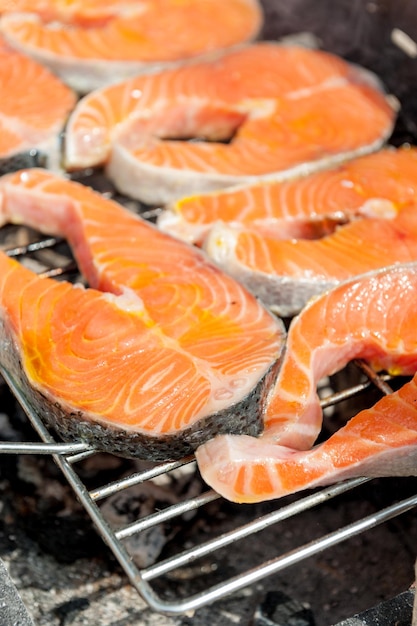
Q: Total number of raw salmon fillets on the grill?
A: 6